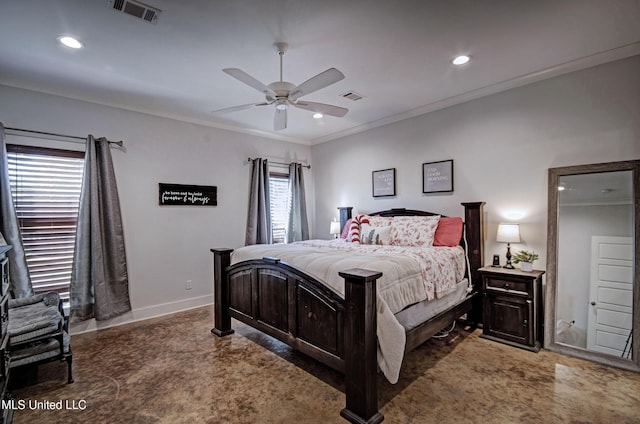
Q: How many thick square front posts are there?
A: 2